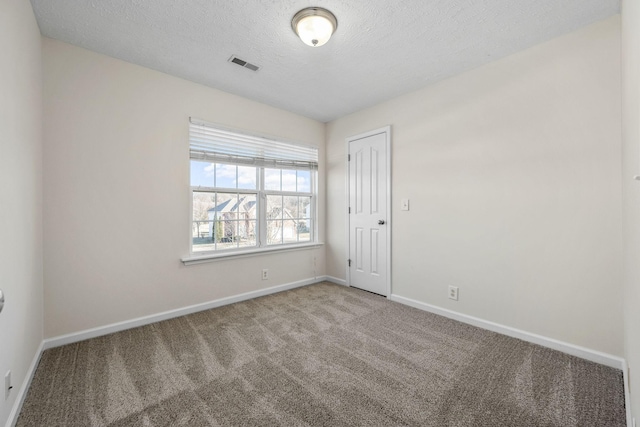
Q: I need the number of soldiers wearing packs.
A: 0